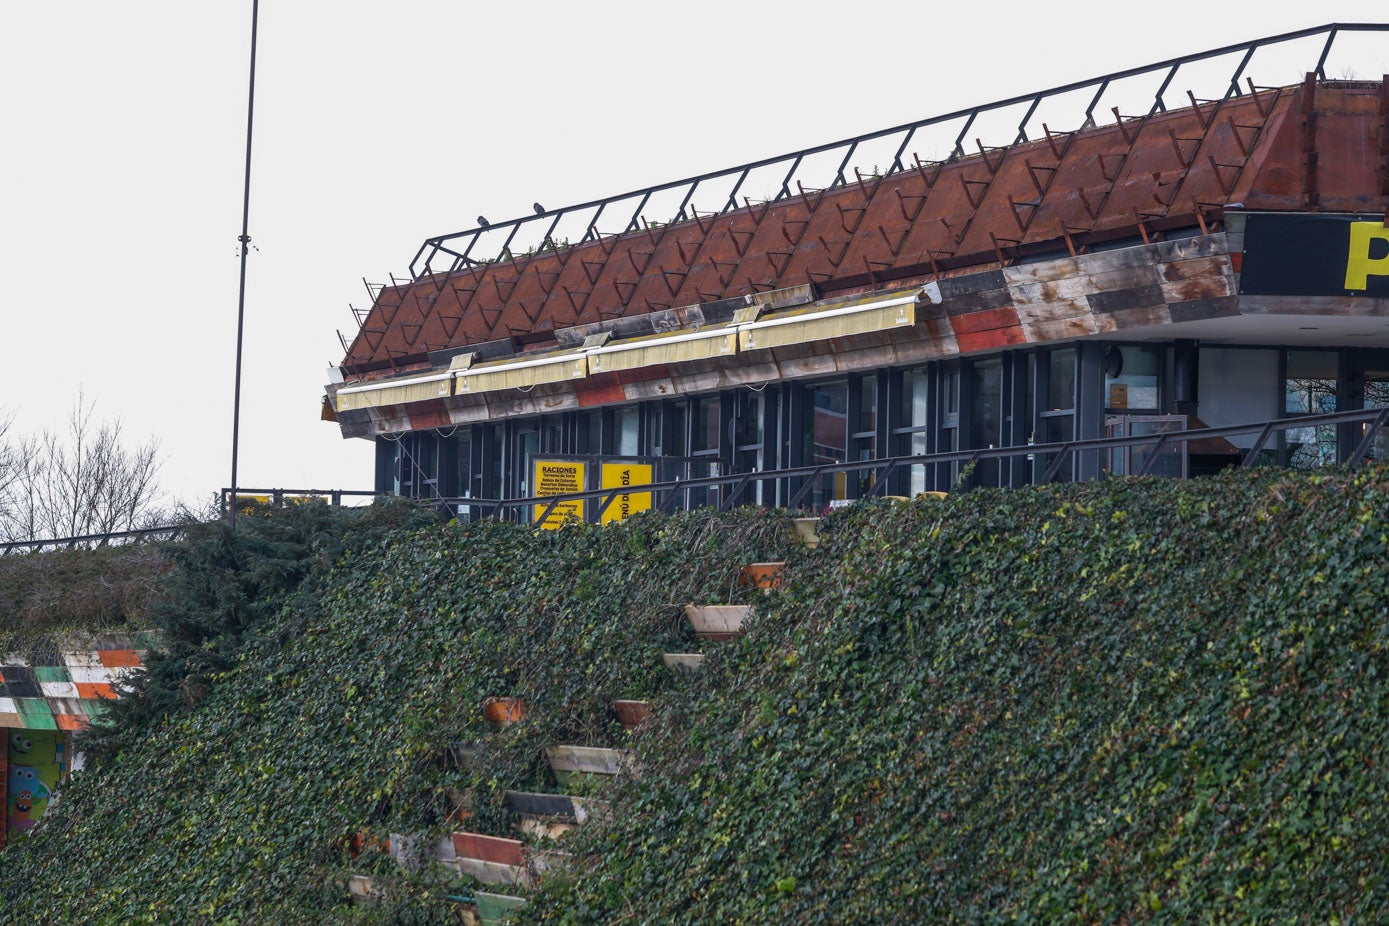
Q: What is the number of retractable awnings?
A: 4